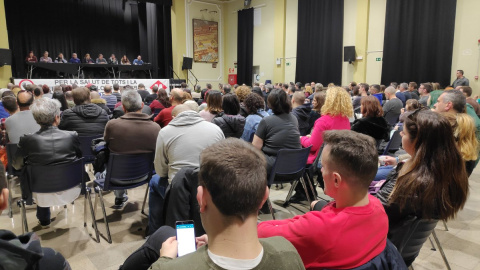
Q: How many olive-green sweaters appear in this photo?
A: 1